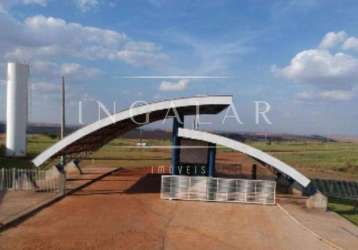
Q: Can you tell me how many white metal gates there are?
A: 1